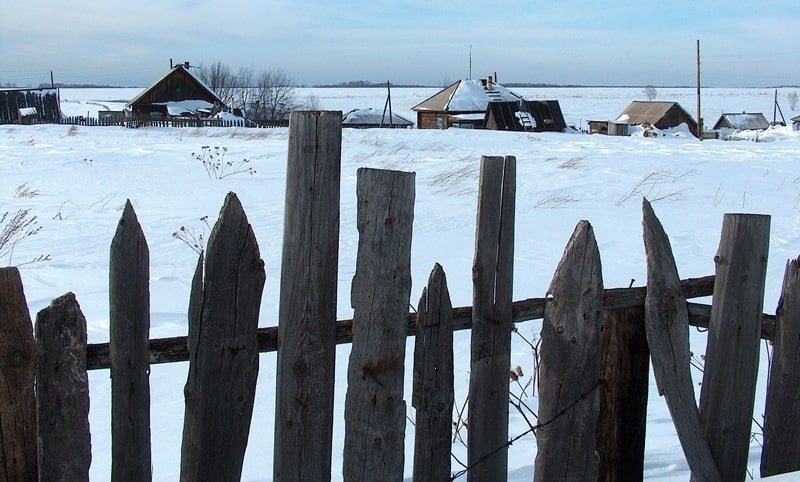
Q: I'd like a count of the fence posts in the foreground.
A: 13